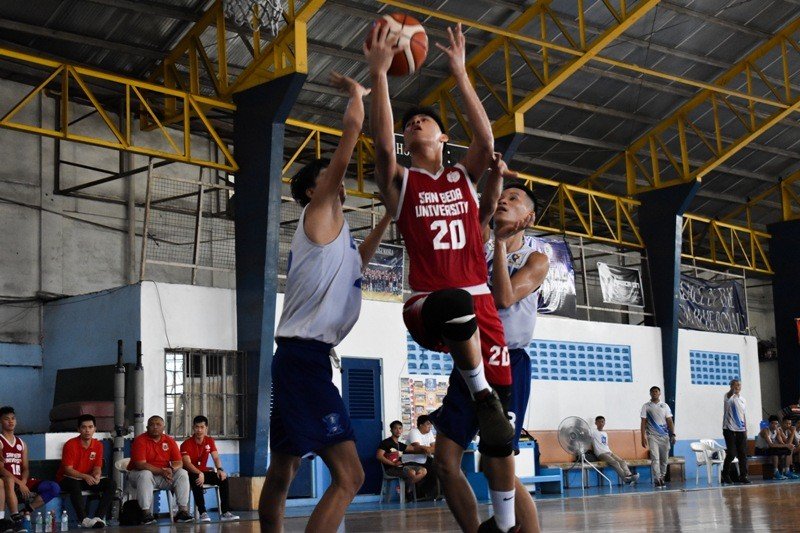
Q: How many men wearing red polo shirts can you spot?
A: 3